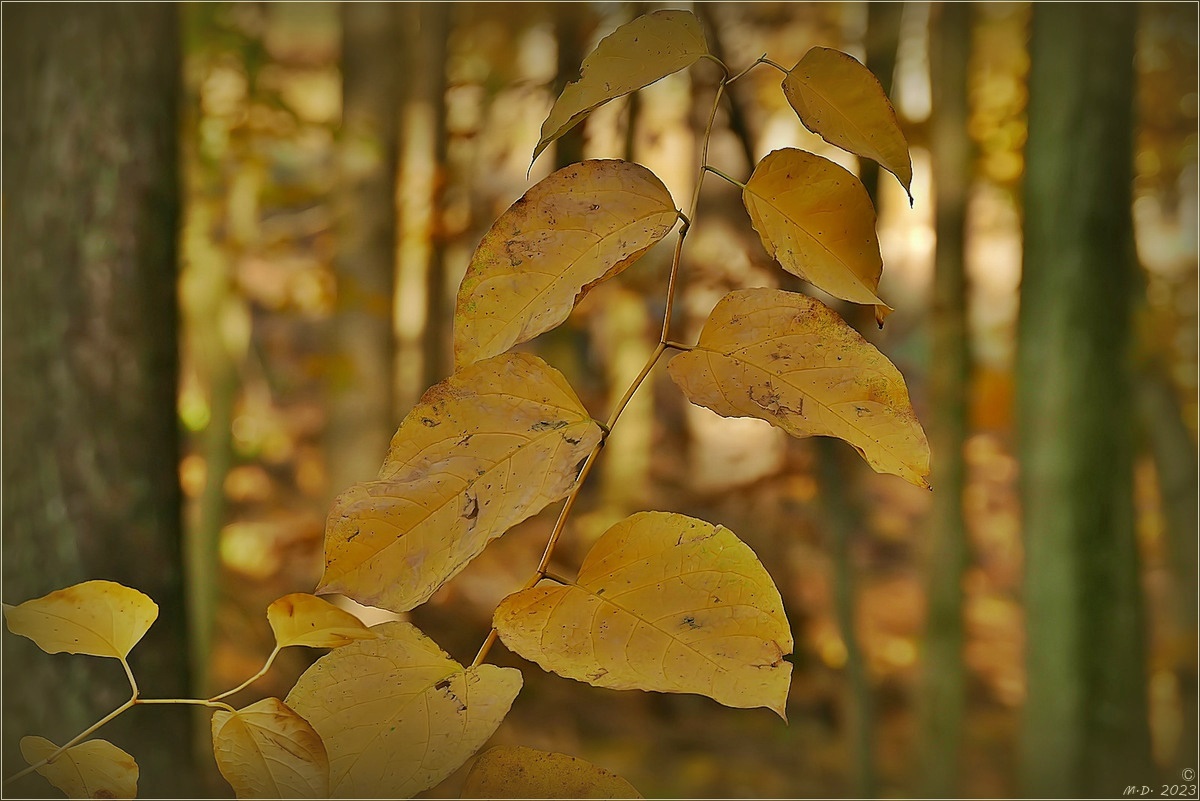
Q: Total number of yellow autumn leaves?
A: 13